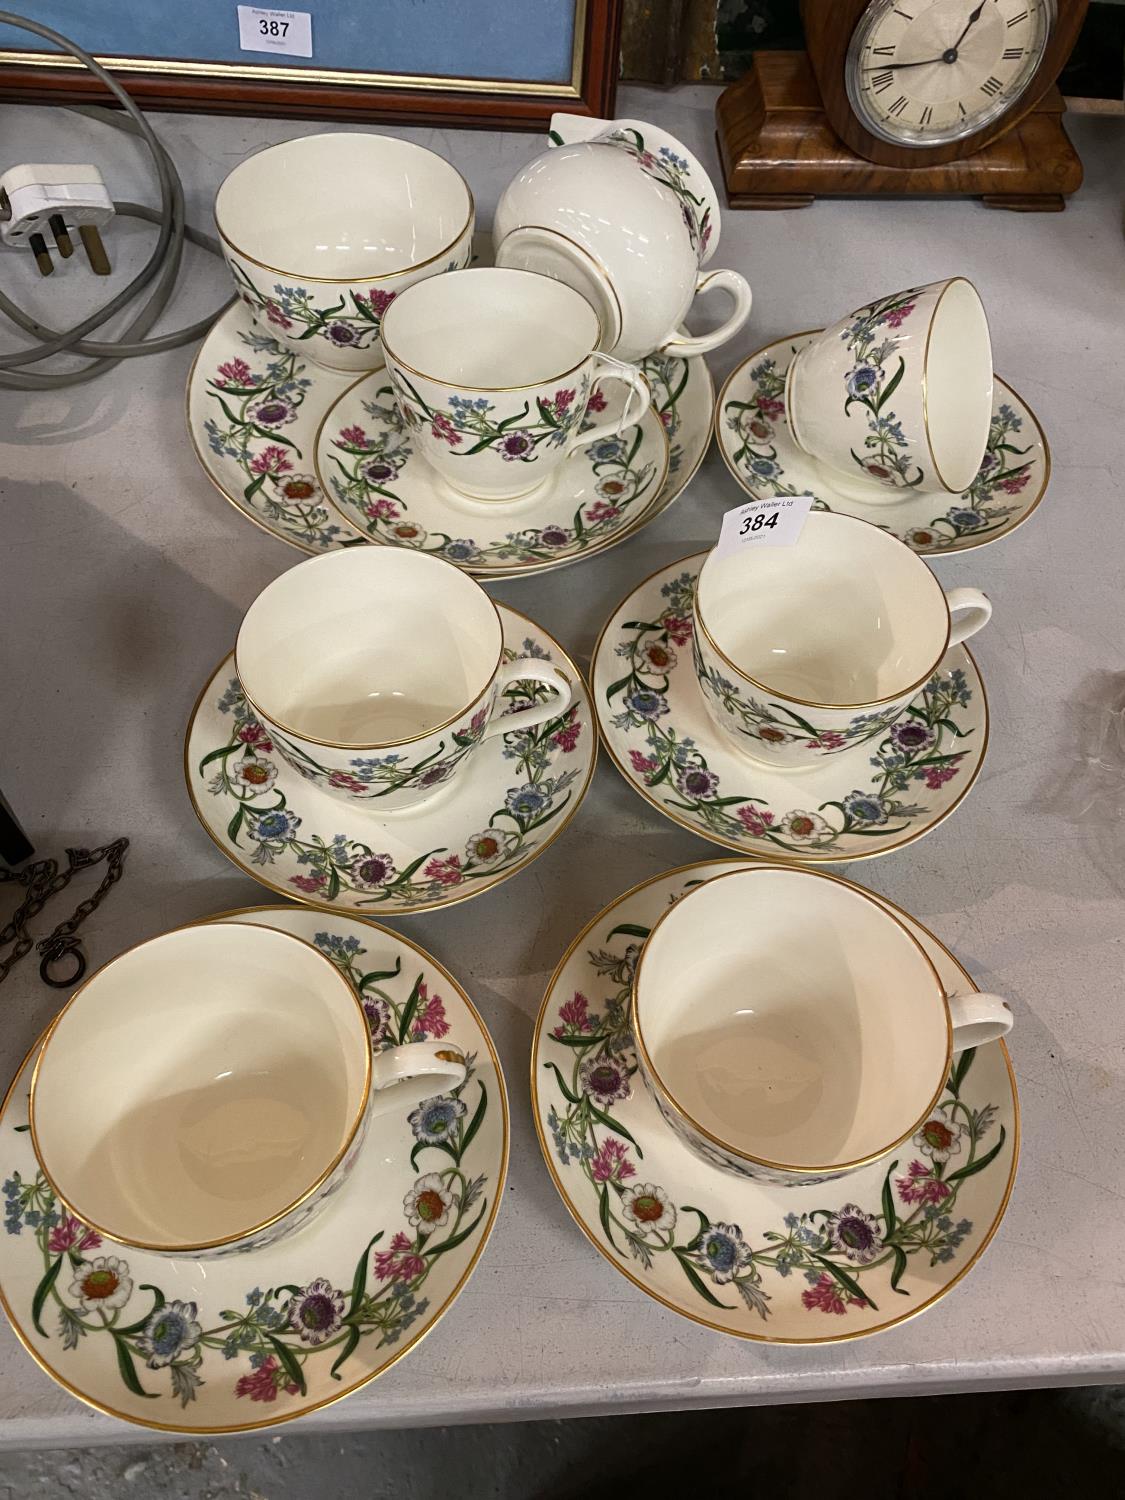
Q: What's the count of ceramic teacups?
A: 6